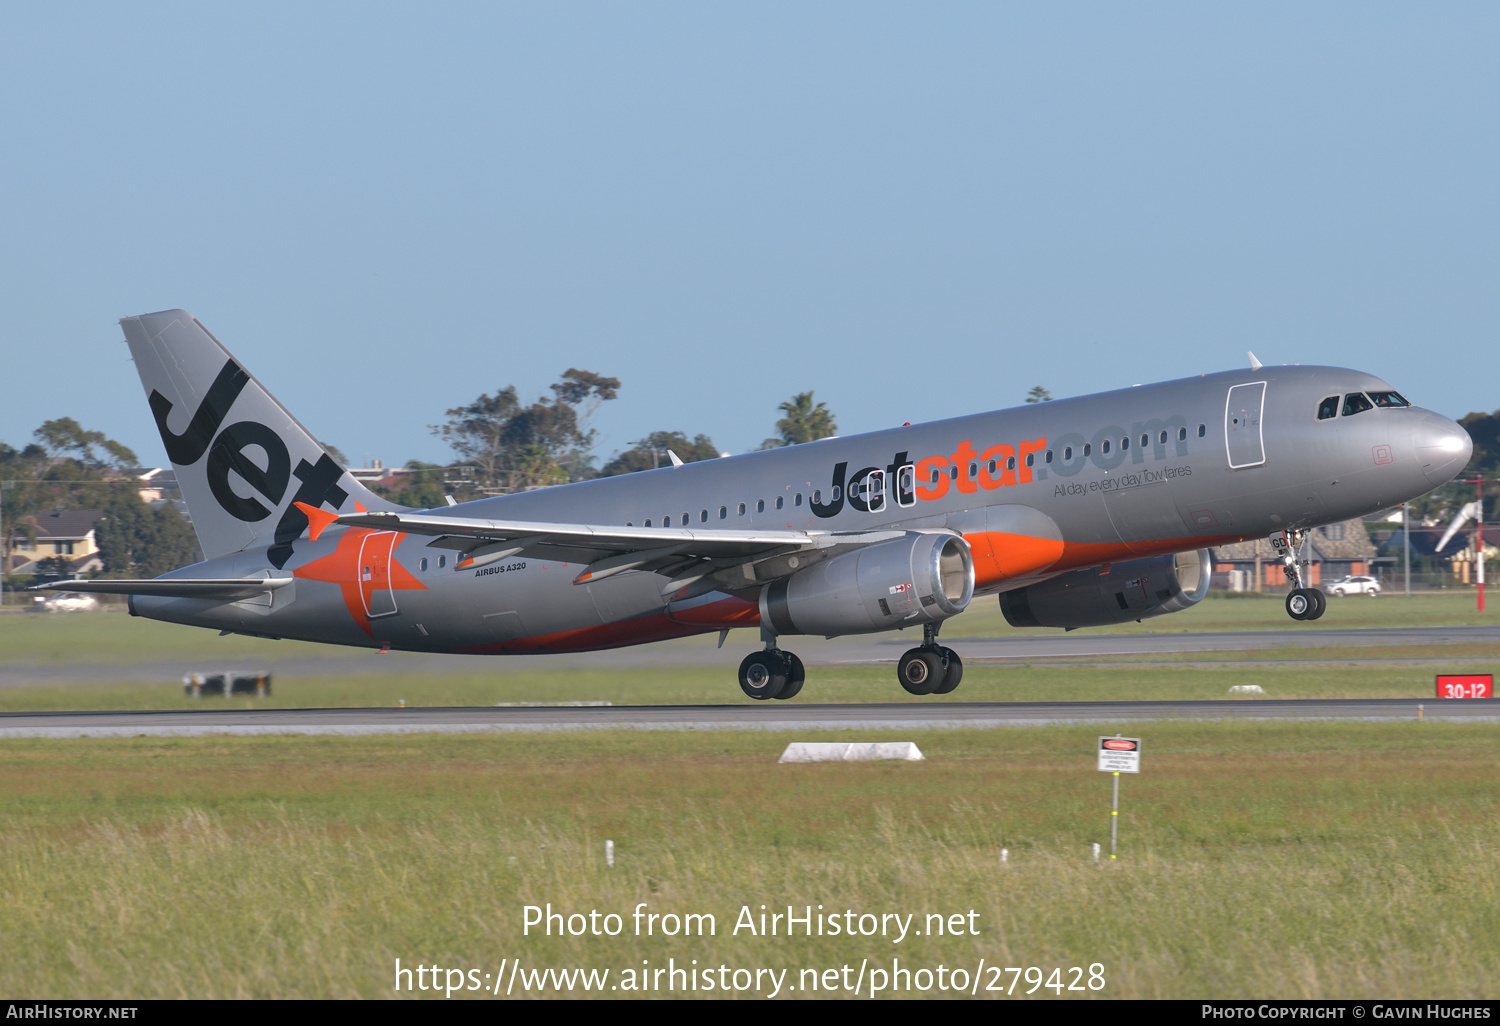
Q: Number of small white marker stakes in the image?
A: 3